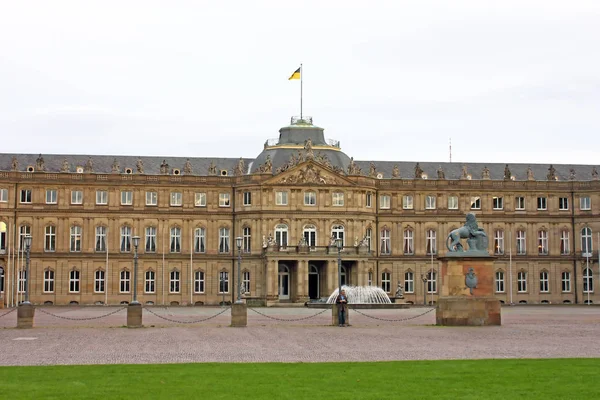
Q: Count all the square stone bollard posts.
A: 4